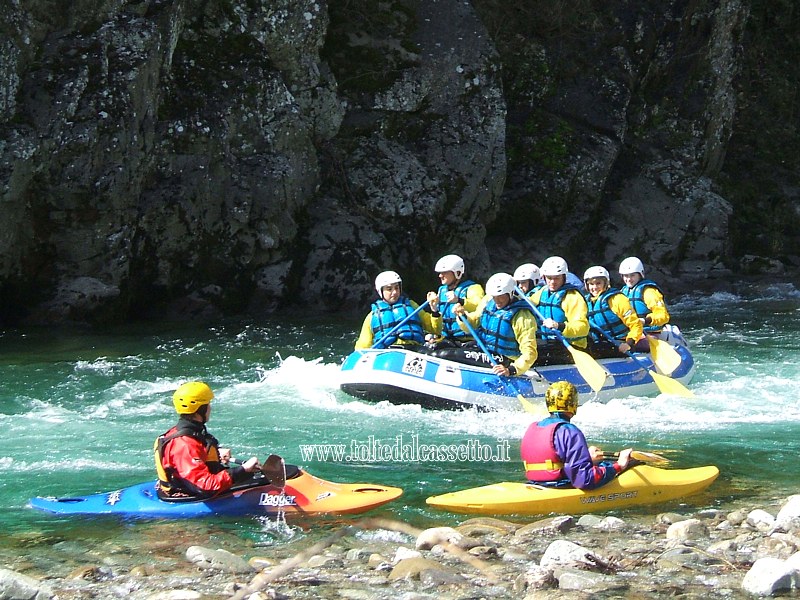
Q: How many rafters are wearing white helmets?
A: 7